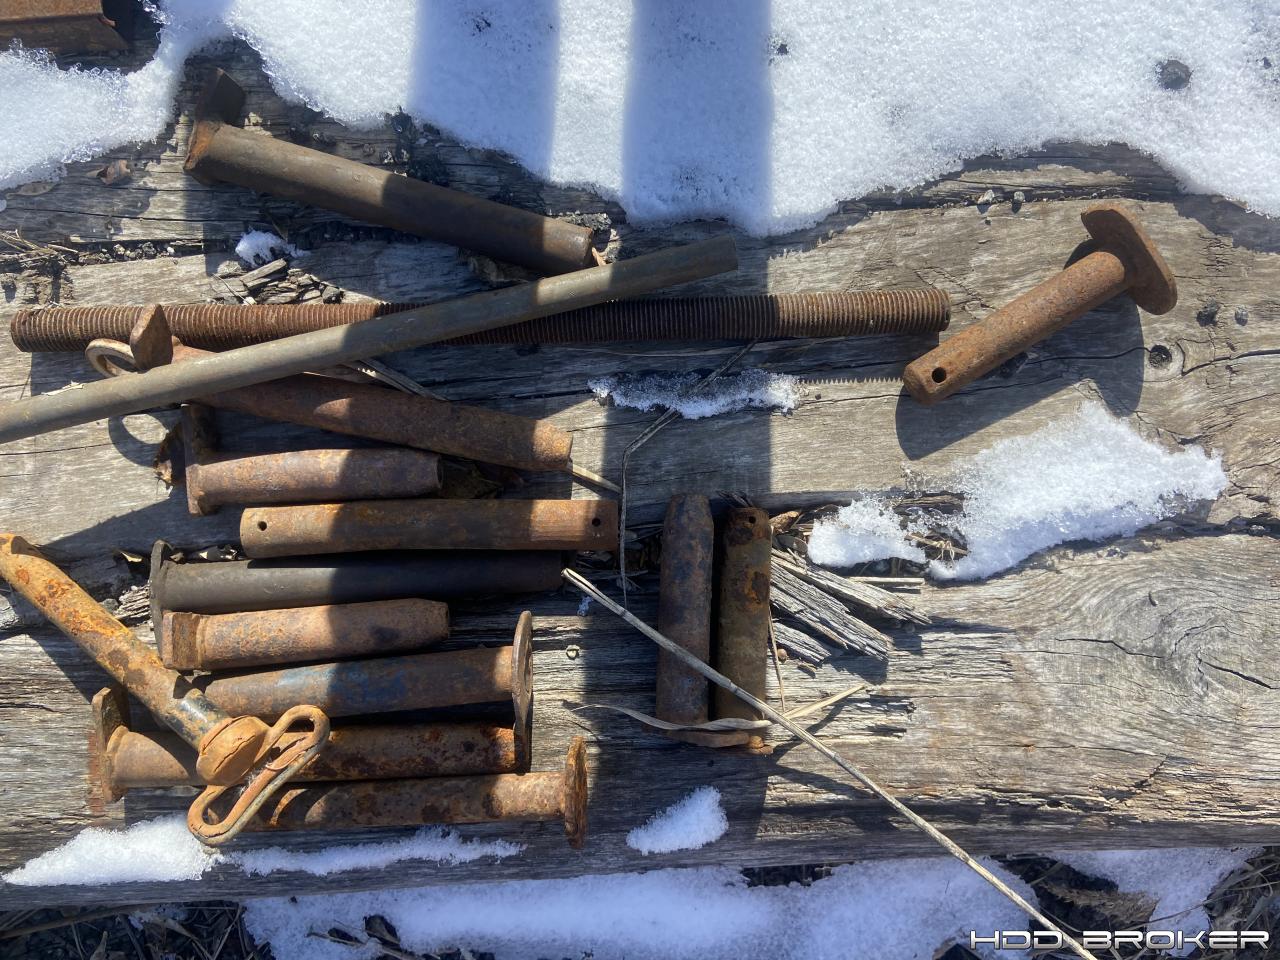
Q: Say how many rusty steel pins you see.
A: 13